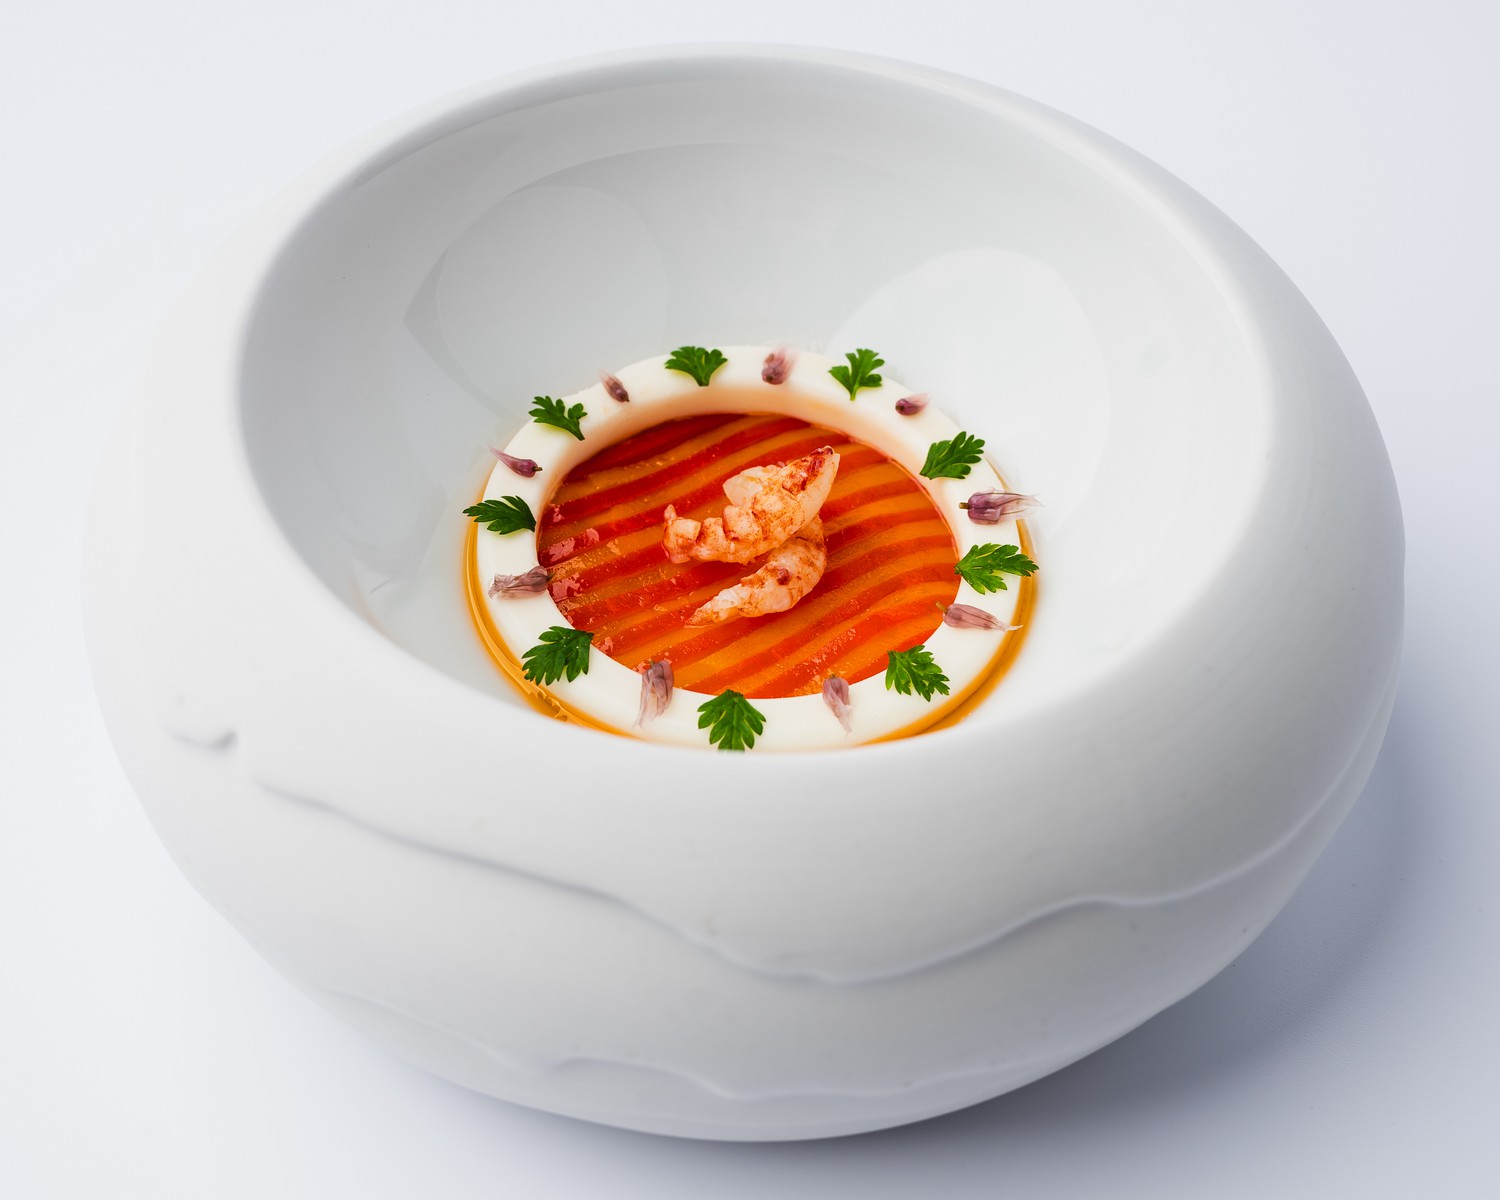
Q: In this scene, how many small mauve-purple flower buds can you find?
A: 9